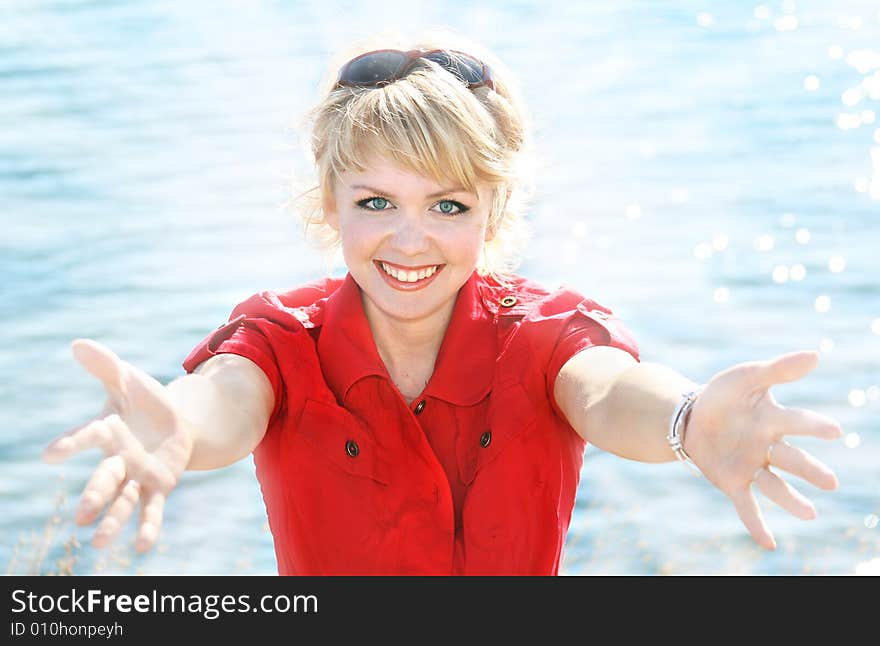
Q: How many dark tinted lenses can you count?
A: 2